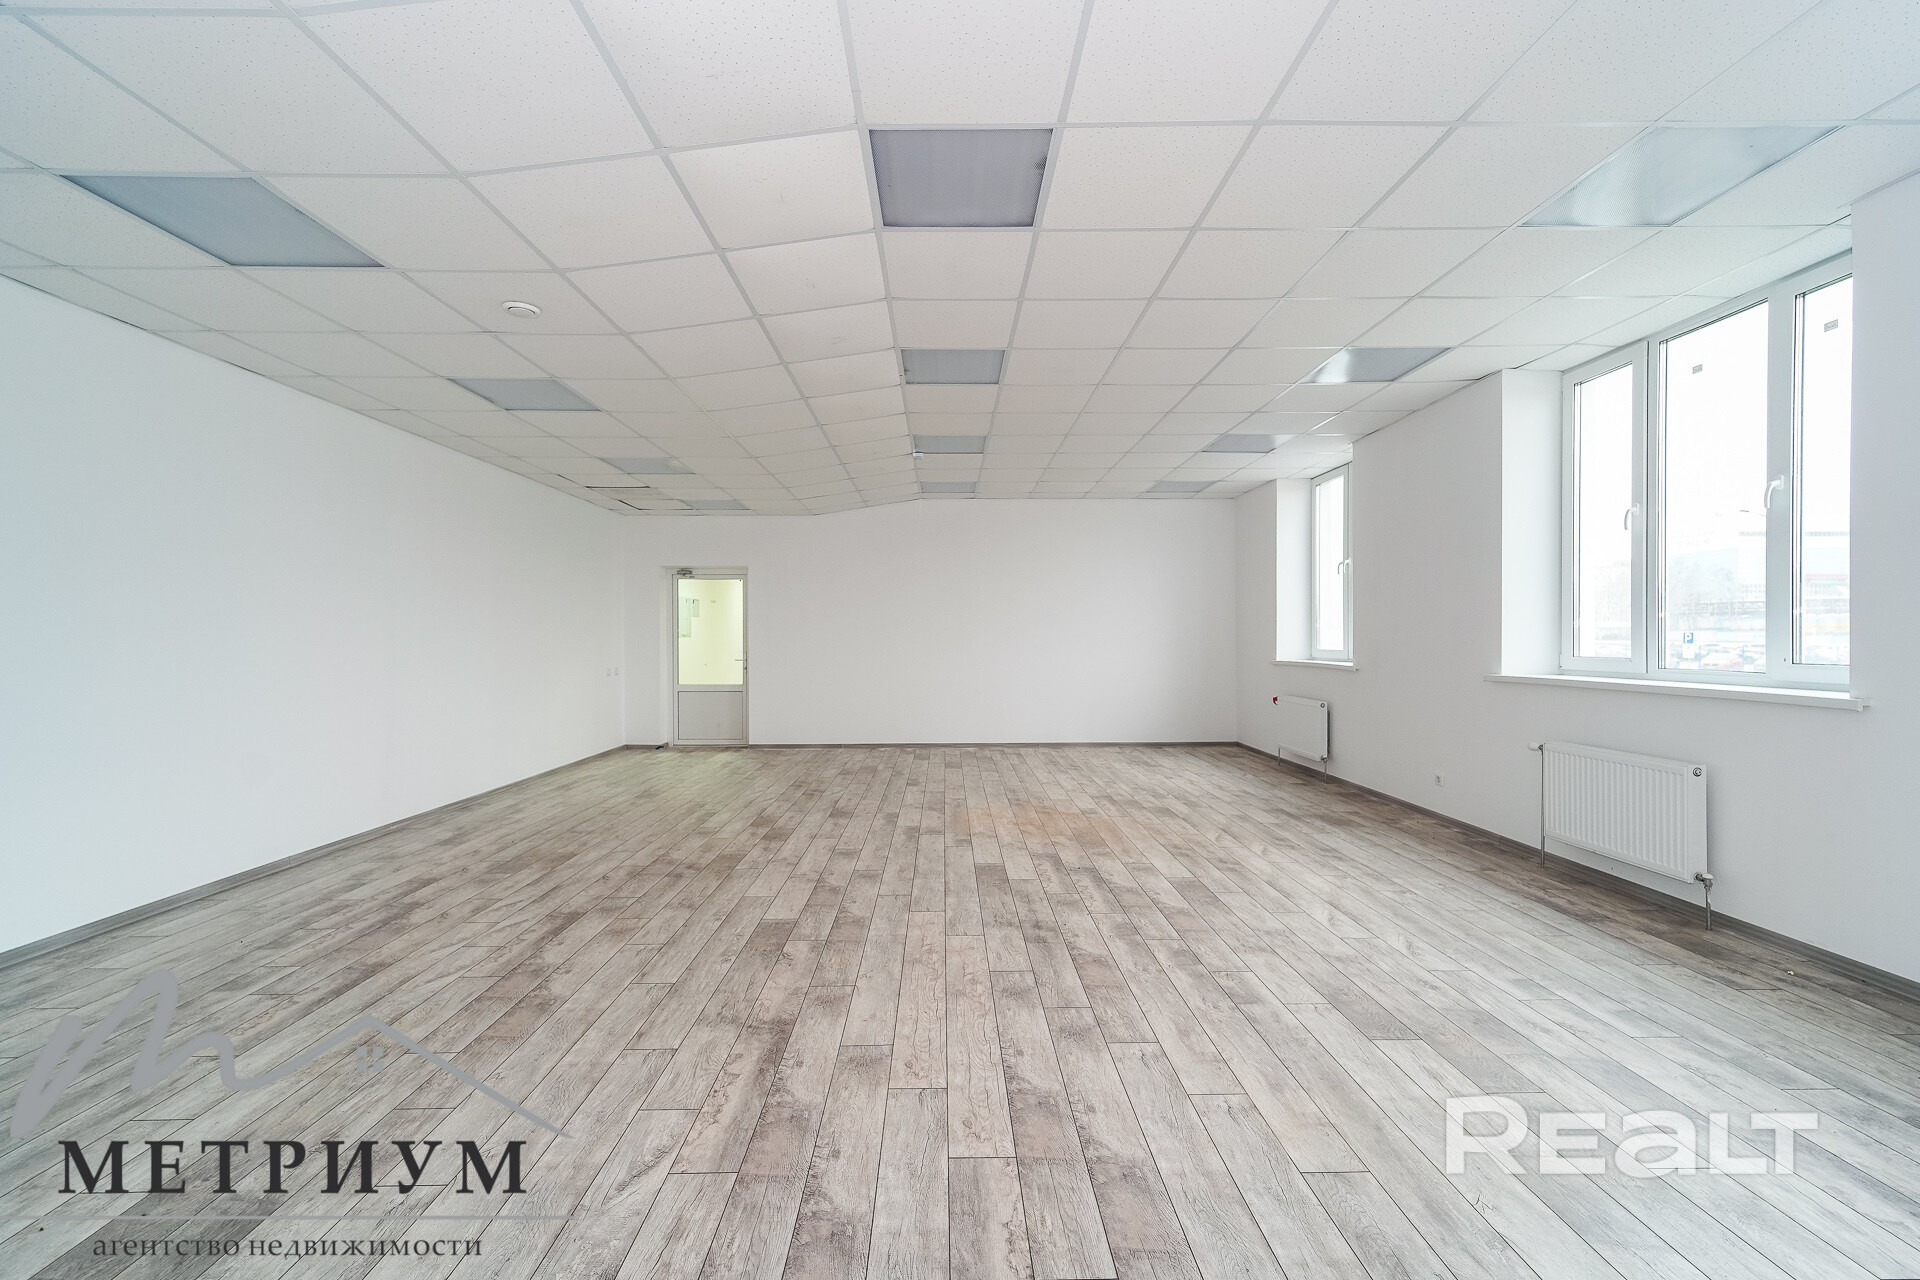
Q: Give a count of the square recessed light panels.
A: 12